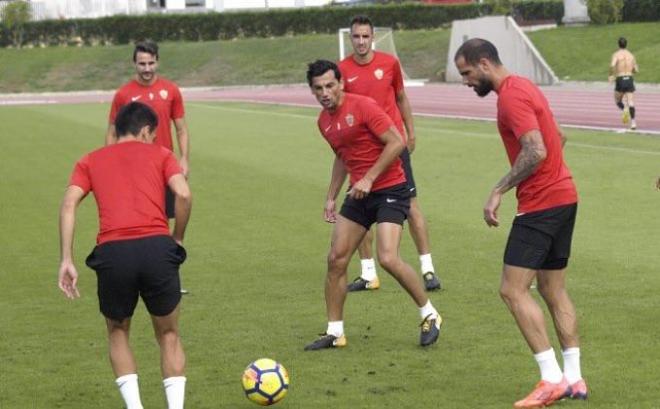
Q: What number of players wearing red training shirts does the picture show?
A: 5